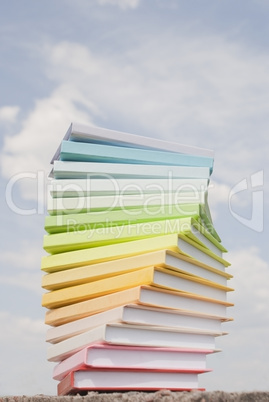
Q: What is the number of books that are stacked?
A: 15